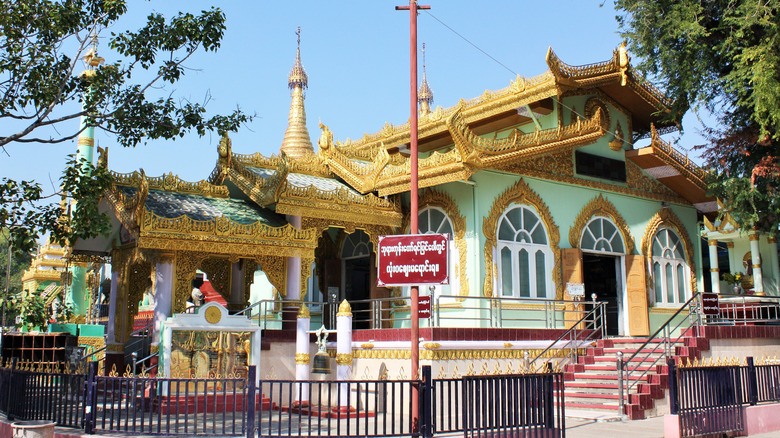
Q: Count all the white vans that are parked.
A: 0